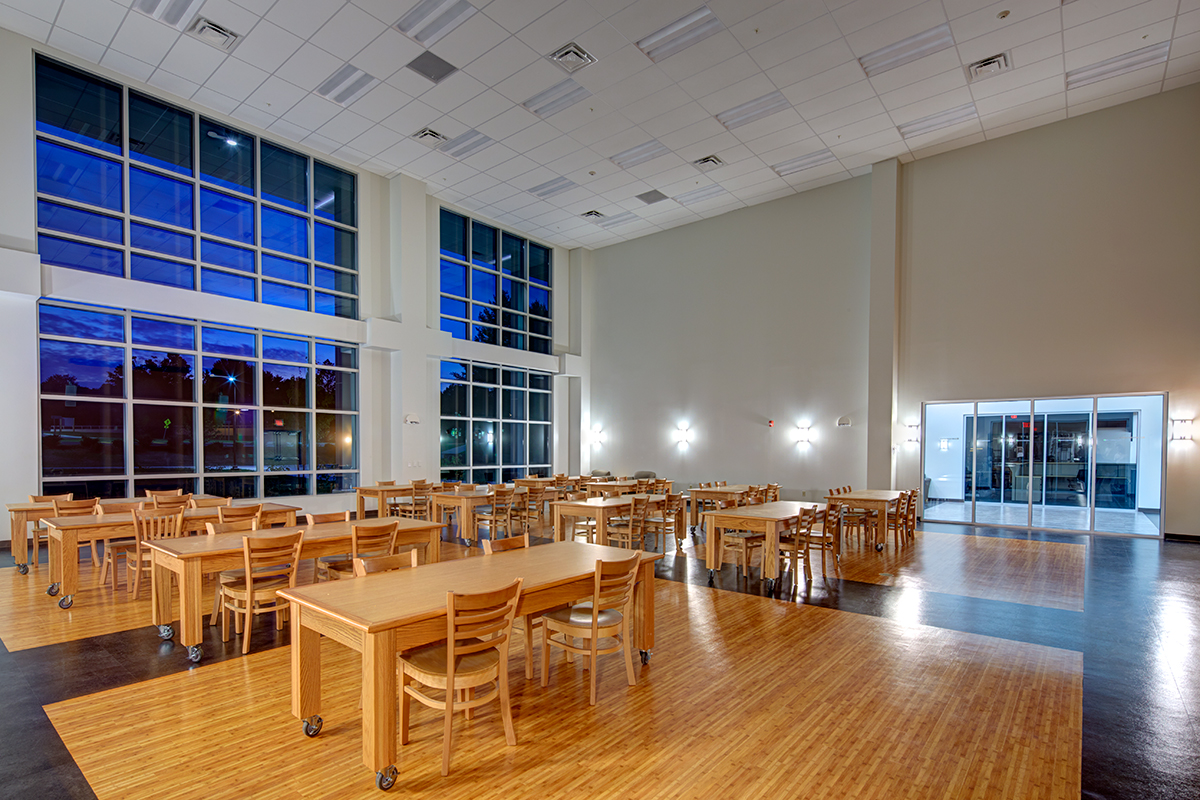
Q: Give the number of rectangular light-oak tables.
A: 12